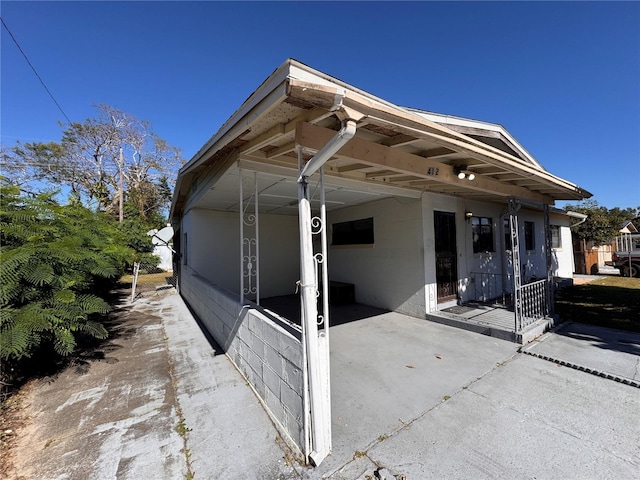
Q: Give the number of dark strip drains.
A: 1